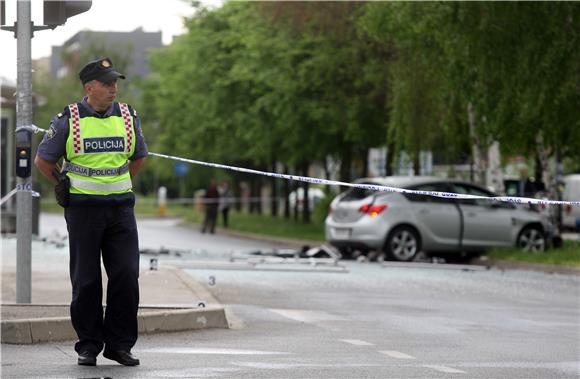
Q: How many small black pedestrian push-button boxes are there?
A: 1